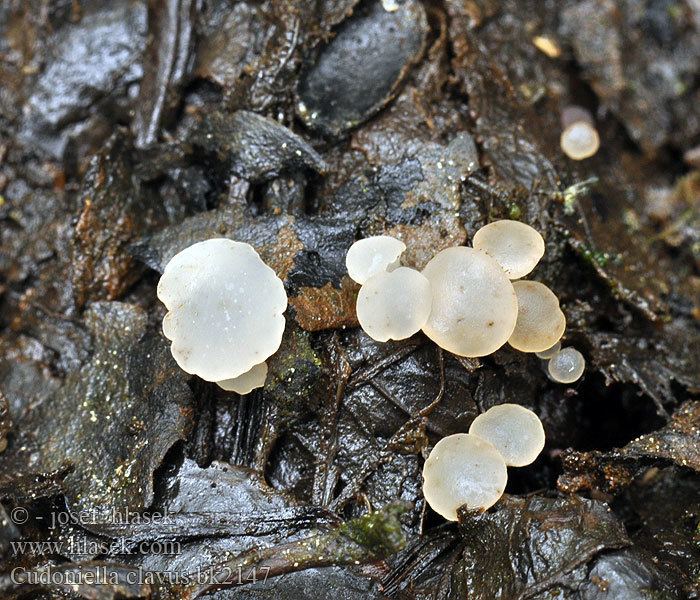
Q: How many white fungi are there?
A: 12